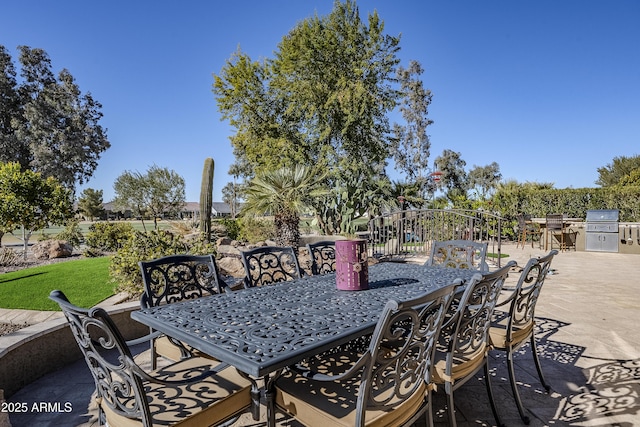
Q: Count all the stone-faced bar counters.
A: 1